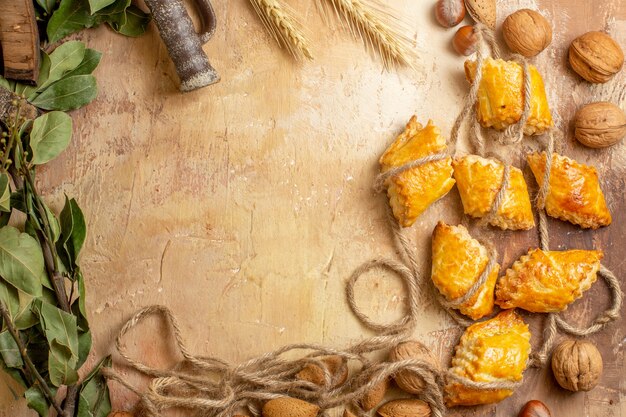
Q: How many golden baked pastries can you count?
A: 7